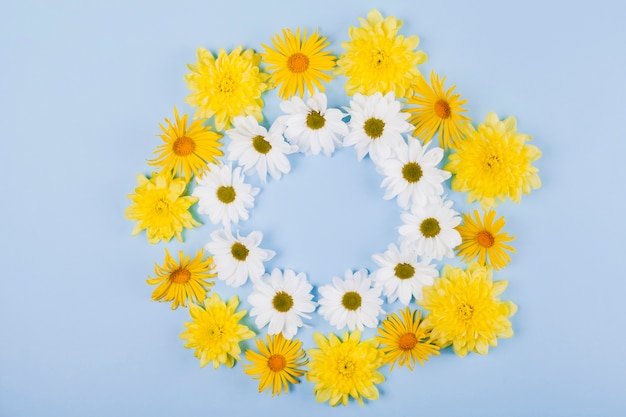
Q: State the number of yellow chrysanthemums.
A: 7